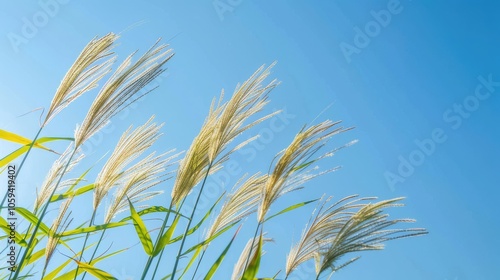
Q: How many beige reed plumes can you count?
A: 13